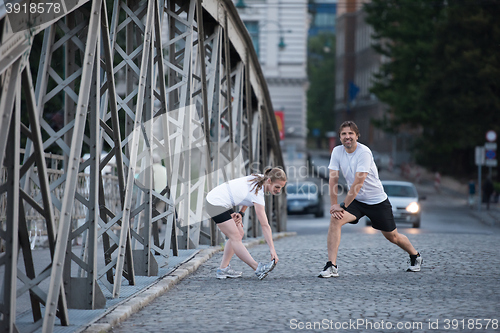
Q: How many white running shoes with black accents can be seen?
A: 2